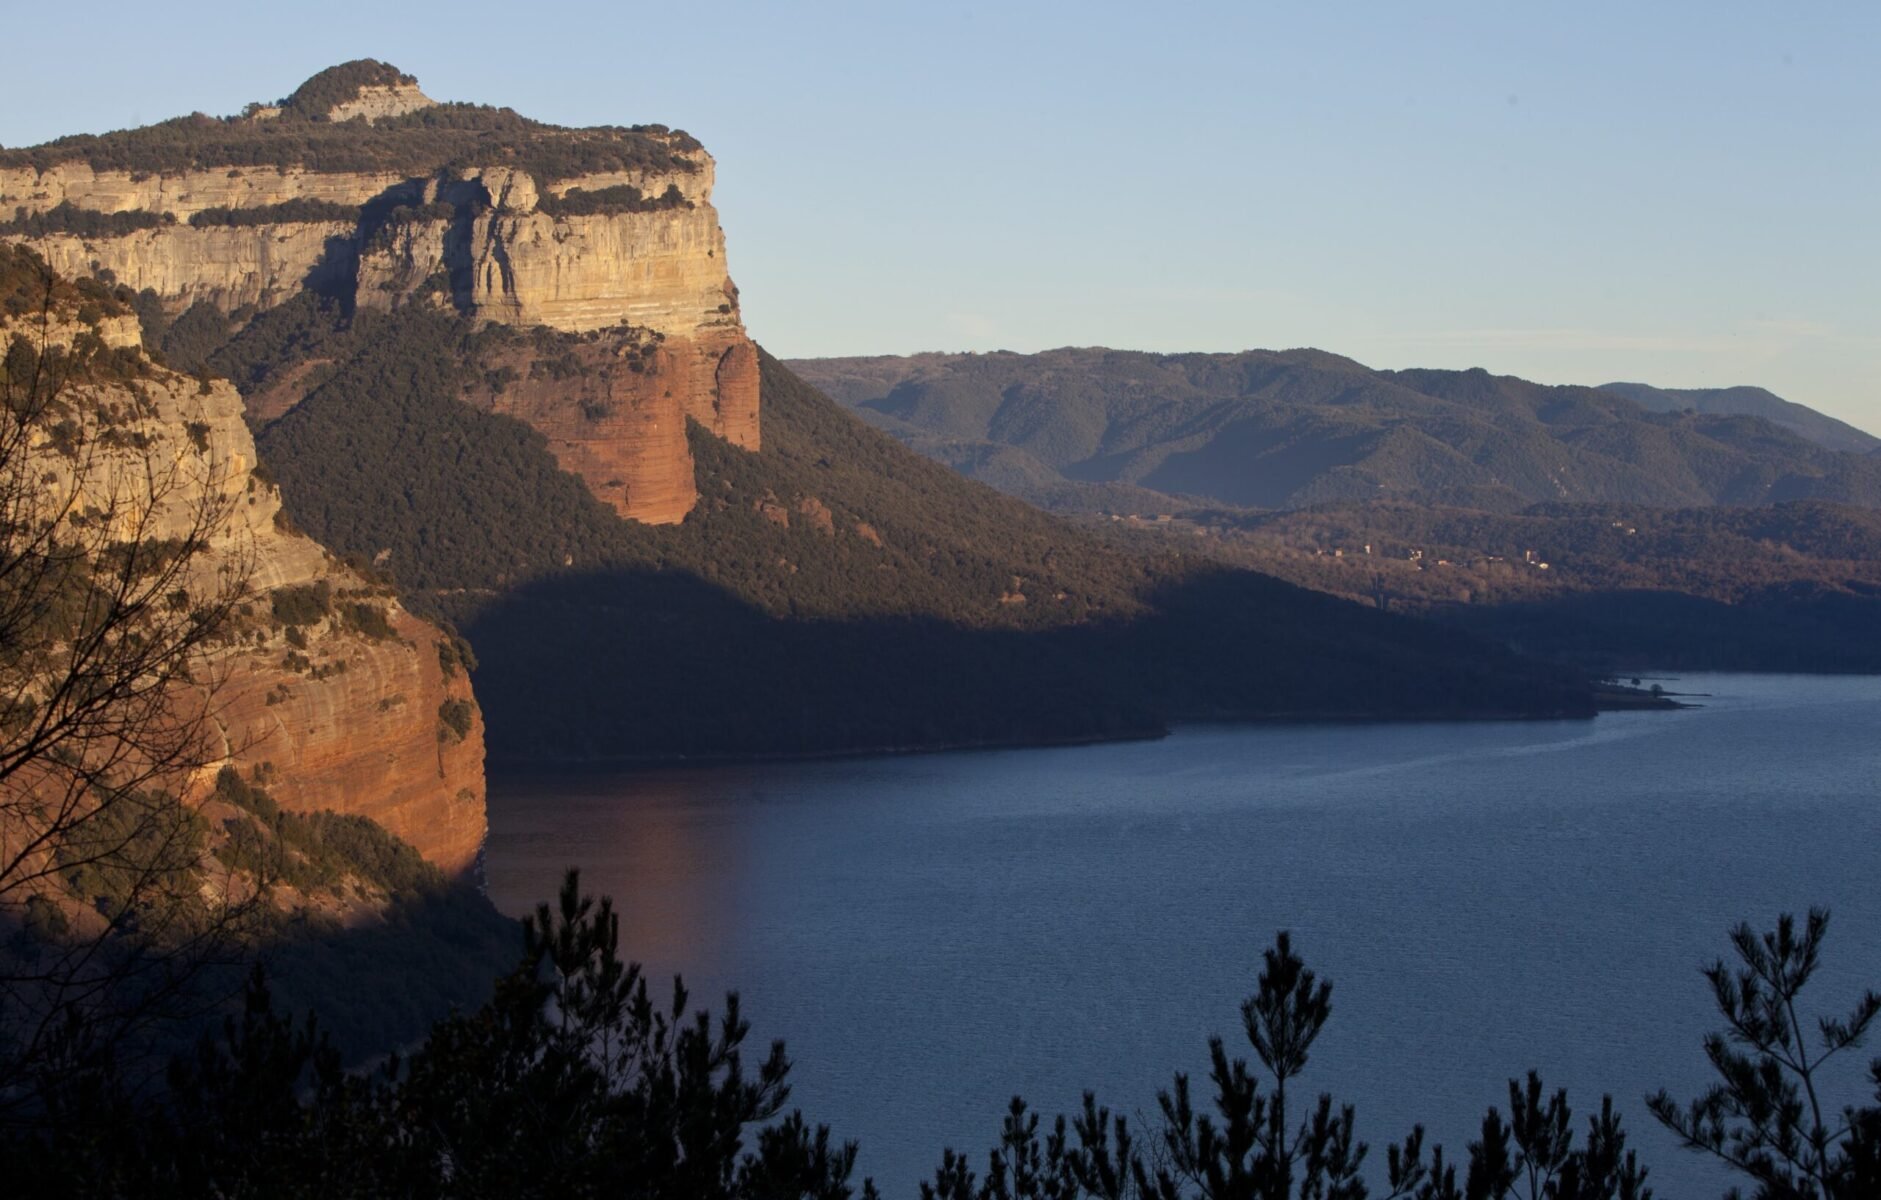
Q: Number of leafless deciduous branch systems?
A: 1